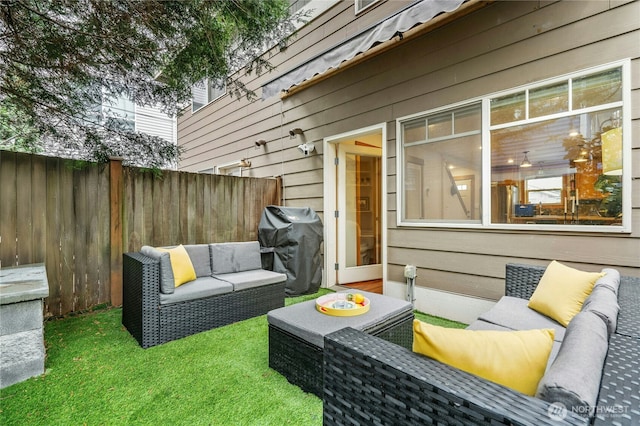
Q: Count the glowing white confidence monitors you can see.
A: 0